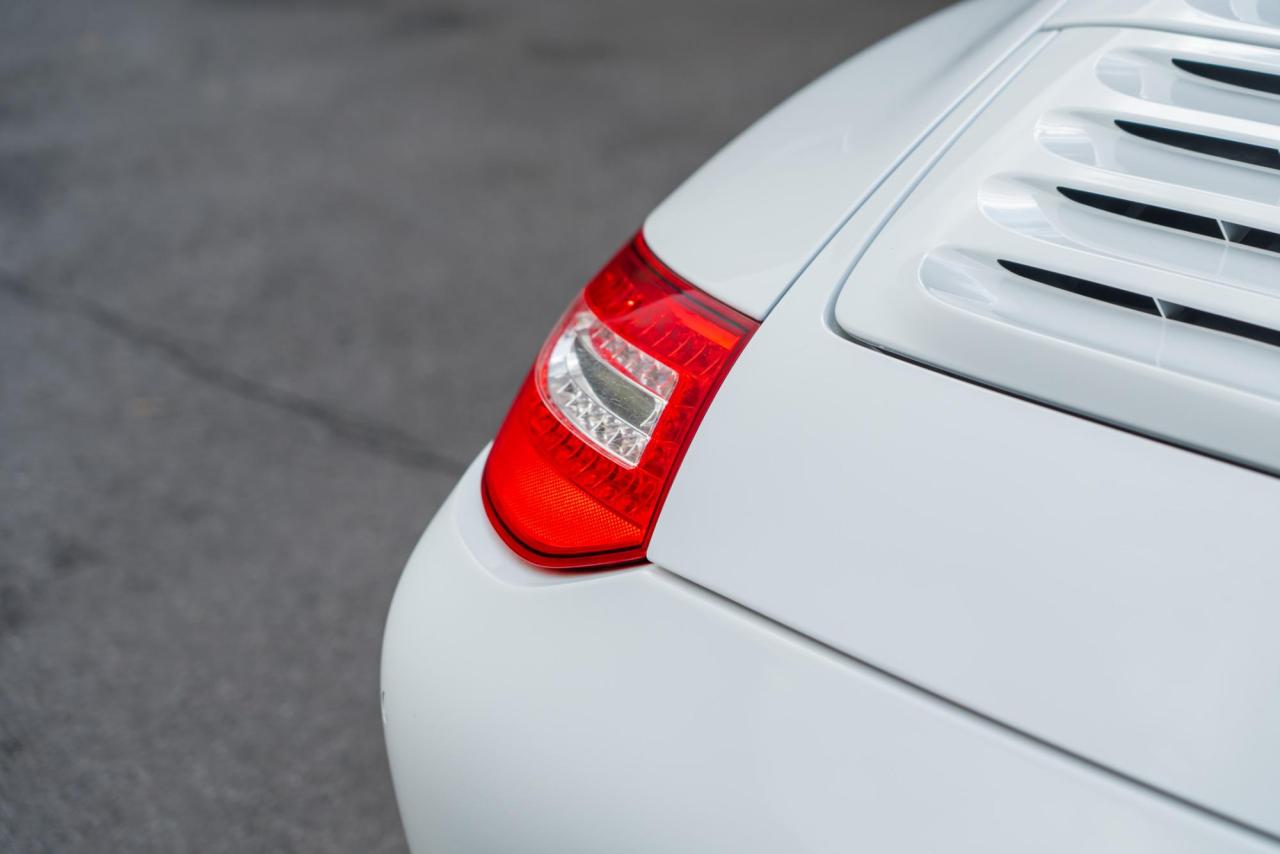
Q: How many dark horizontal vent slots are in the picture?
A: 4